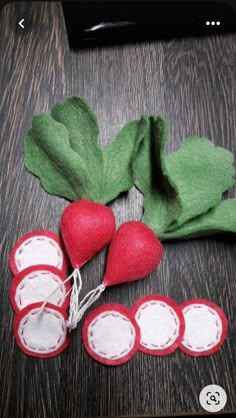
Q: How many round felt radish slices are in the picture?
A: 6